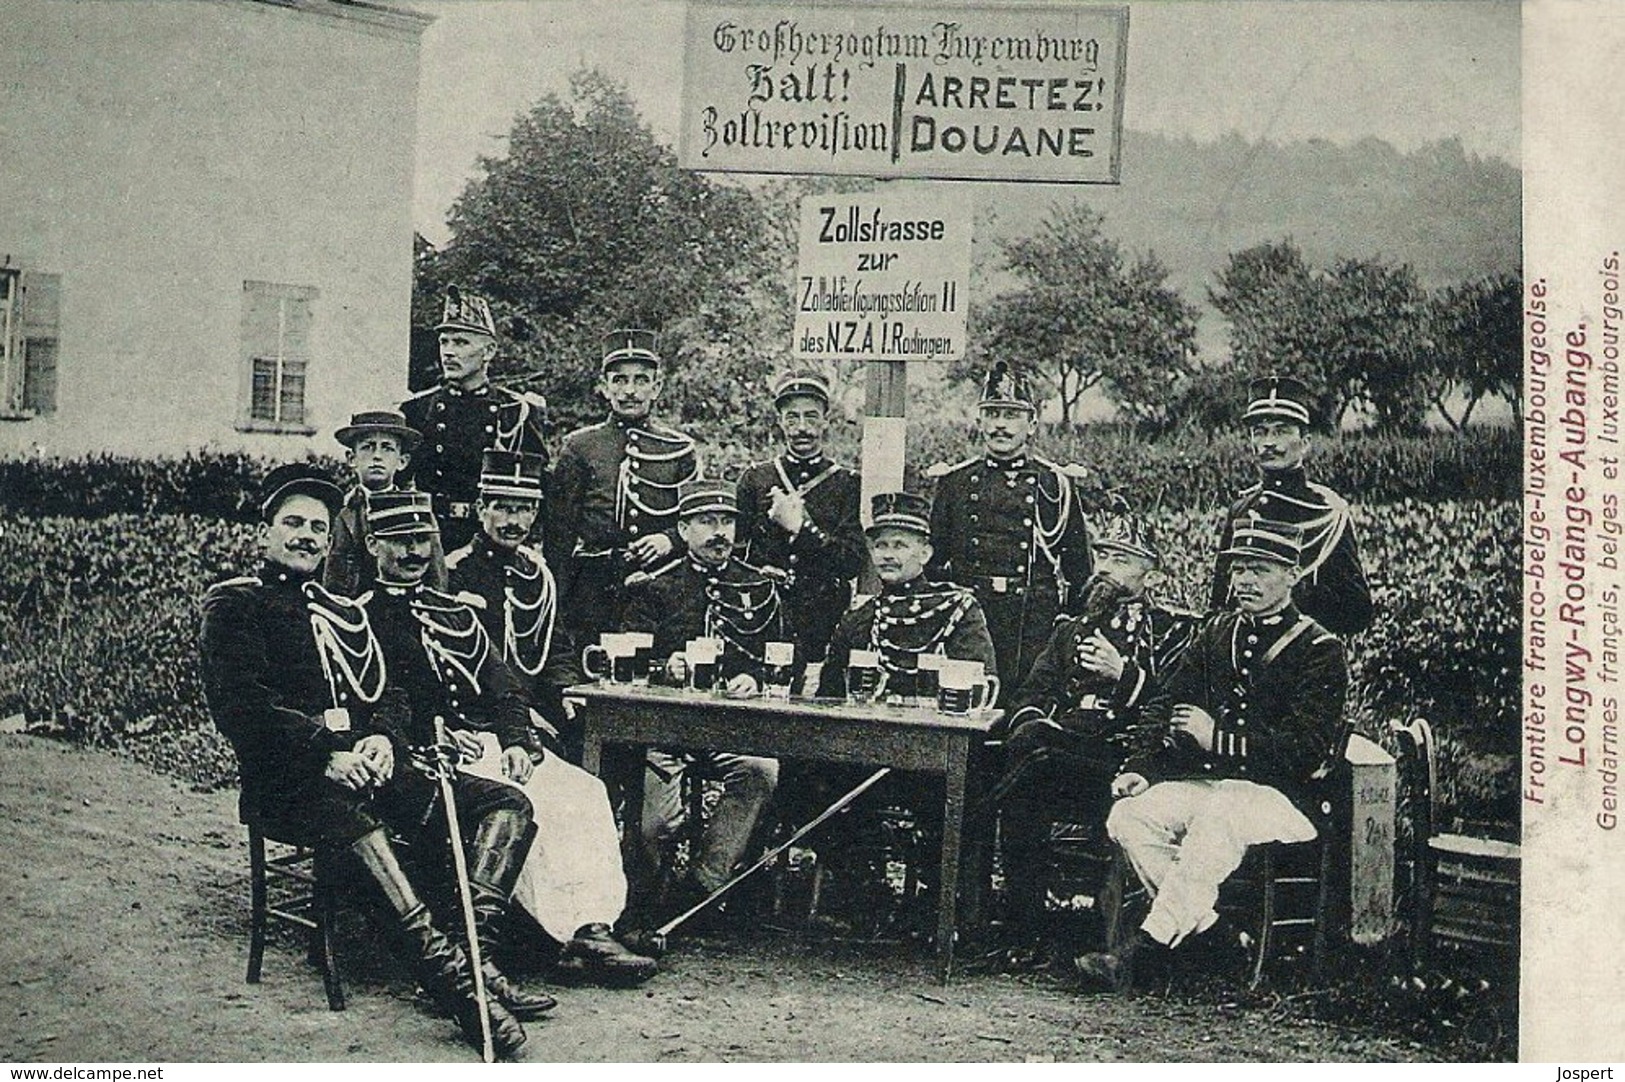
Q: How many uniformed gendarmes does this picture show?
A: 12